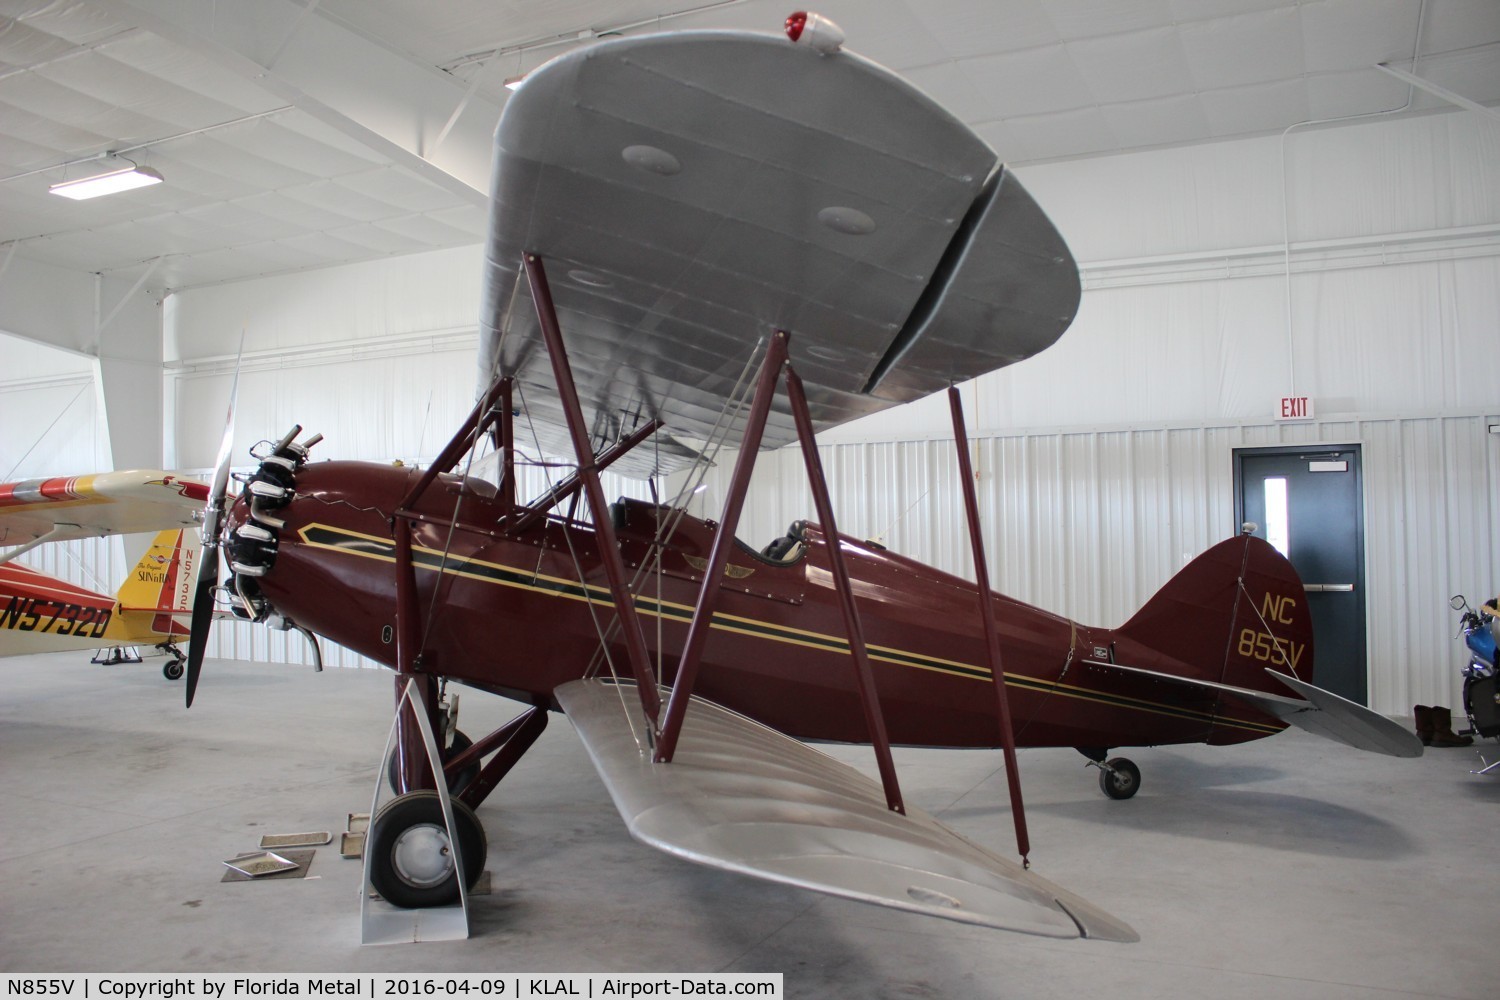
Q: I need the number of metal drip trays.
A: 4